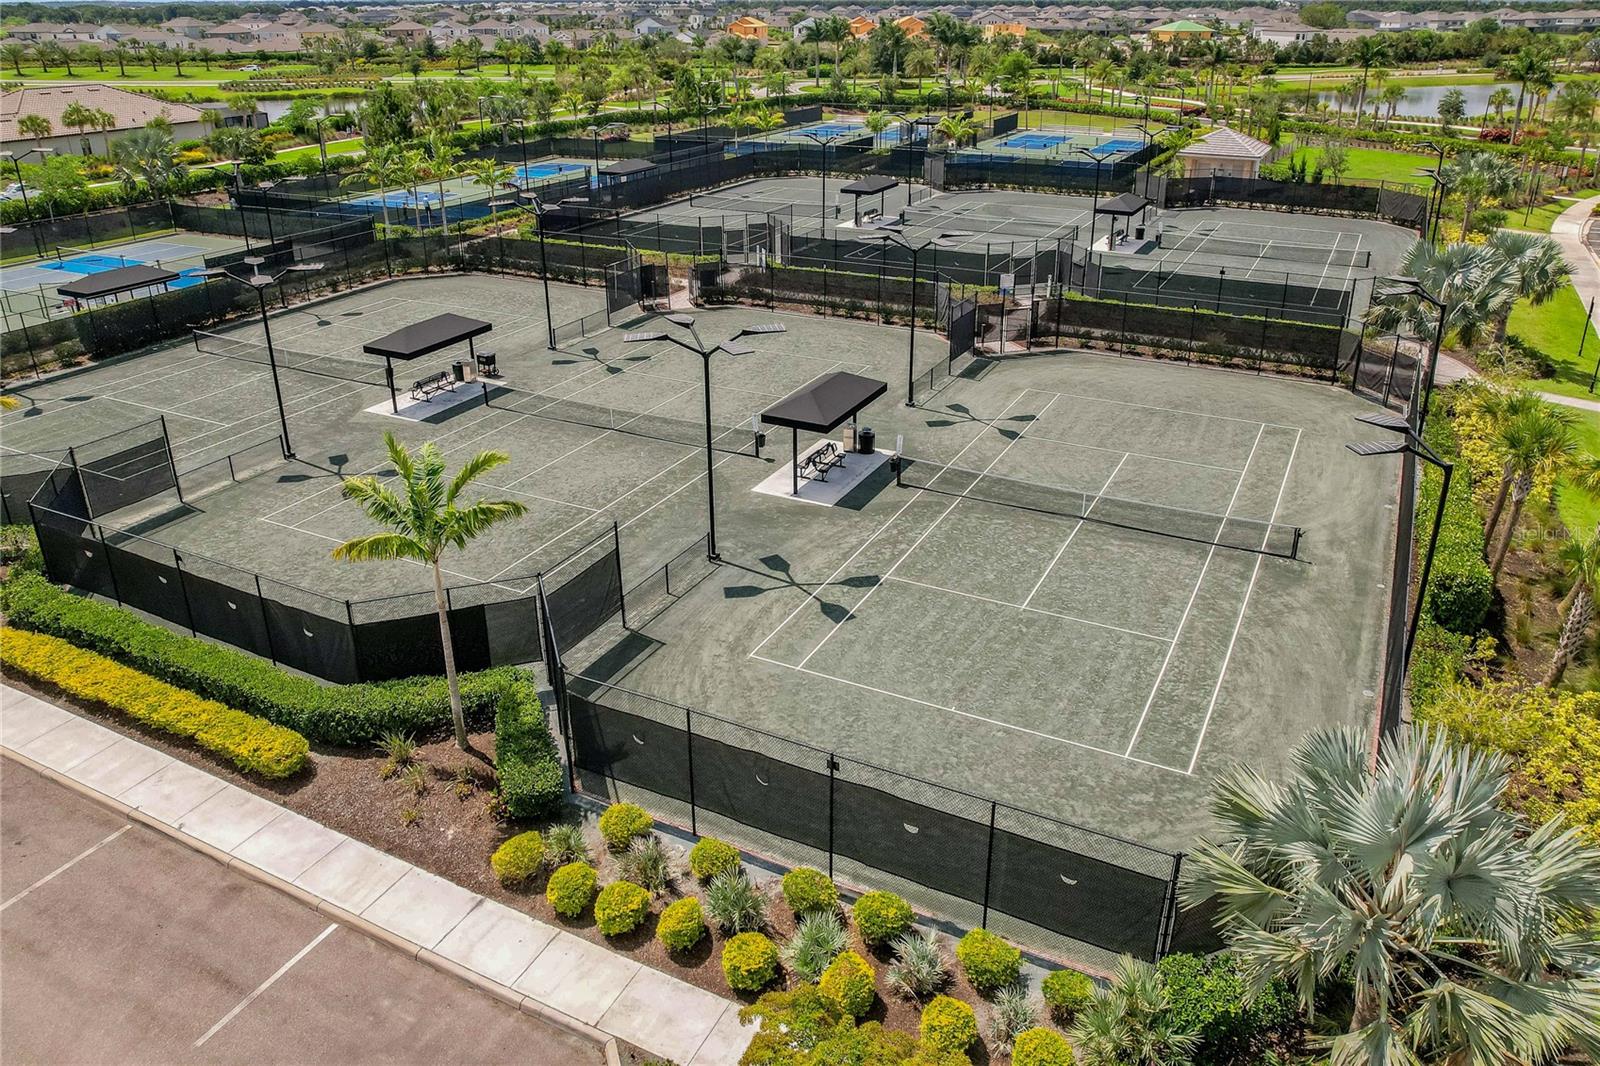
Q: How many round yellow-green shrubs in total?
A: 14